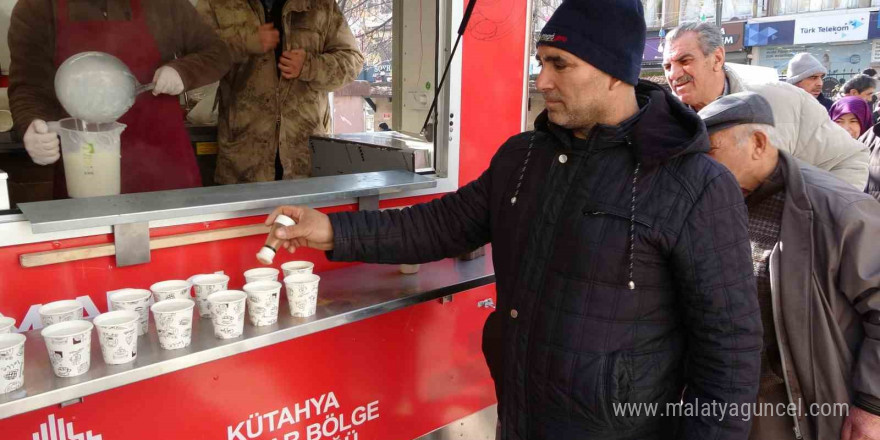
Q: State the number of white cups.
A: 14